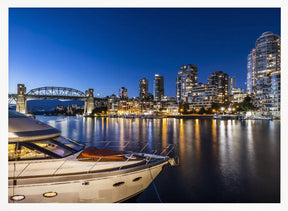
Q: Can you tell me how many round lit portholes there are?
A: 2